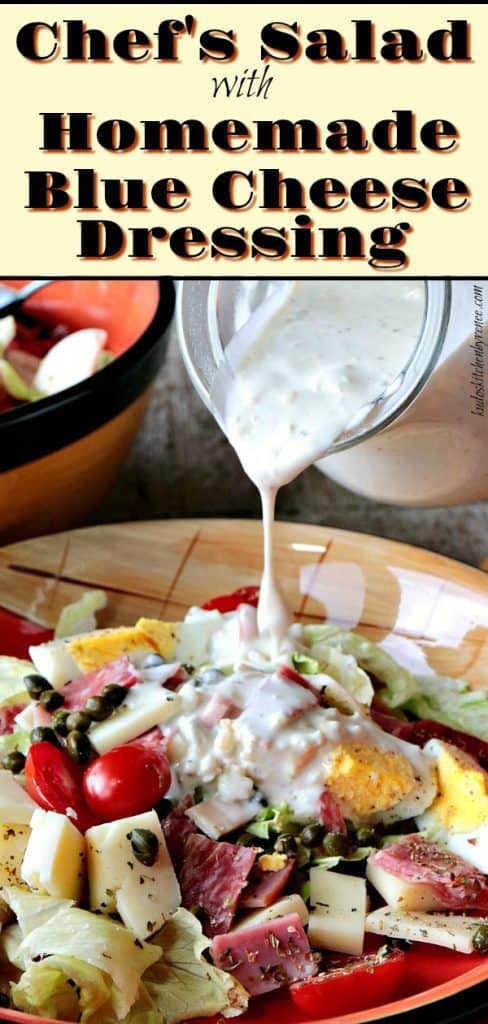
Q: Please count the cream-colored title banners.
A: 1